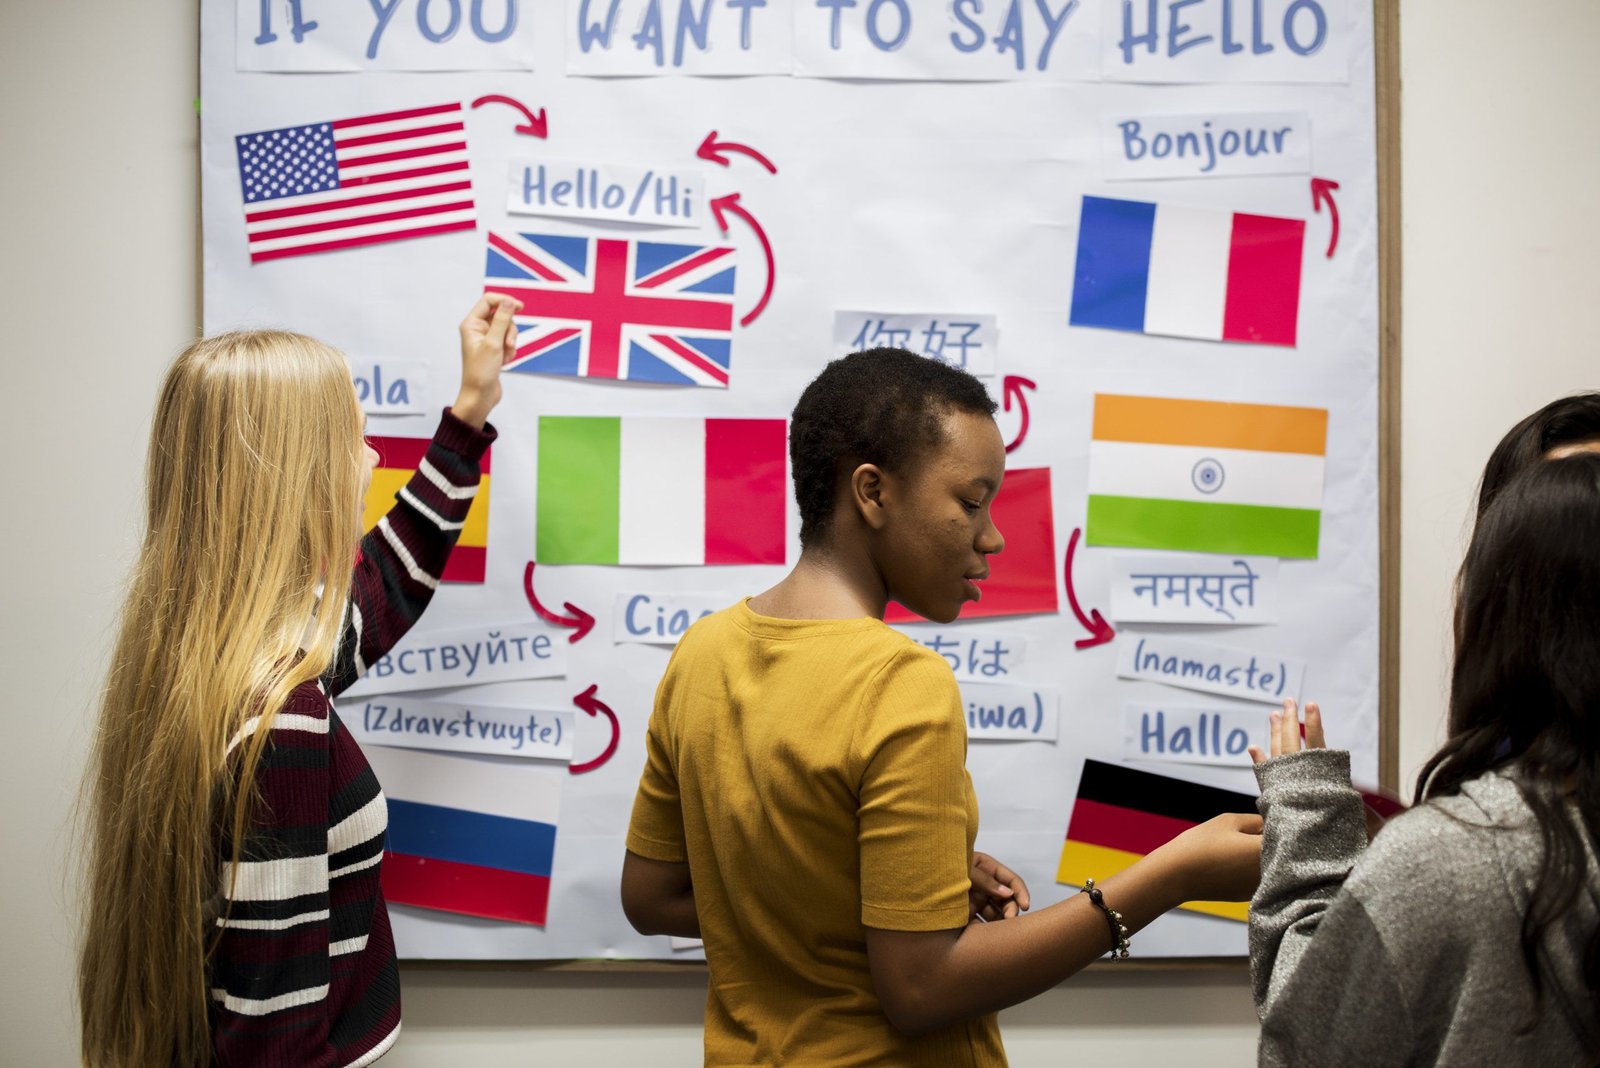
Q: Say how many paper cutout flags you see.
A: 9